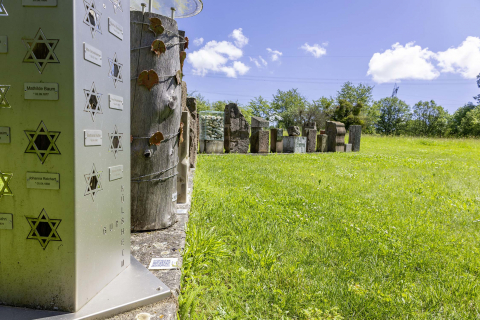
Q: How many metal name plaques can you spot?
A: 11